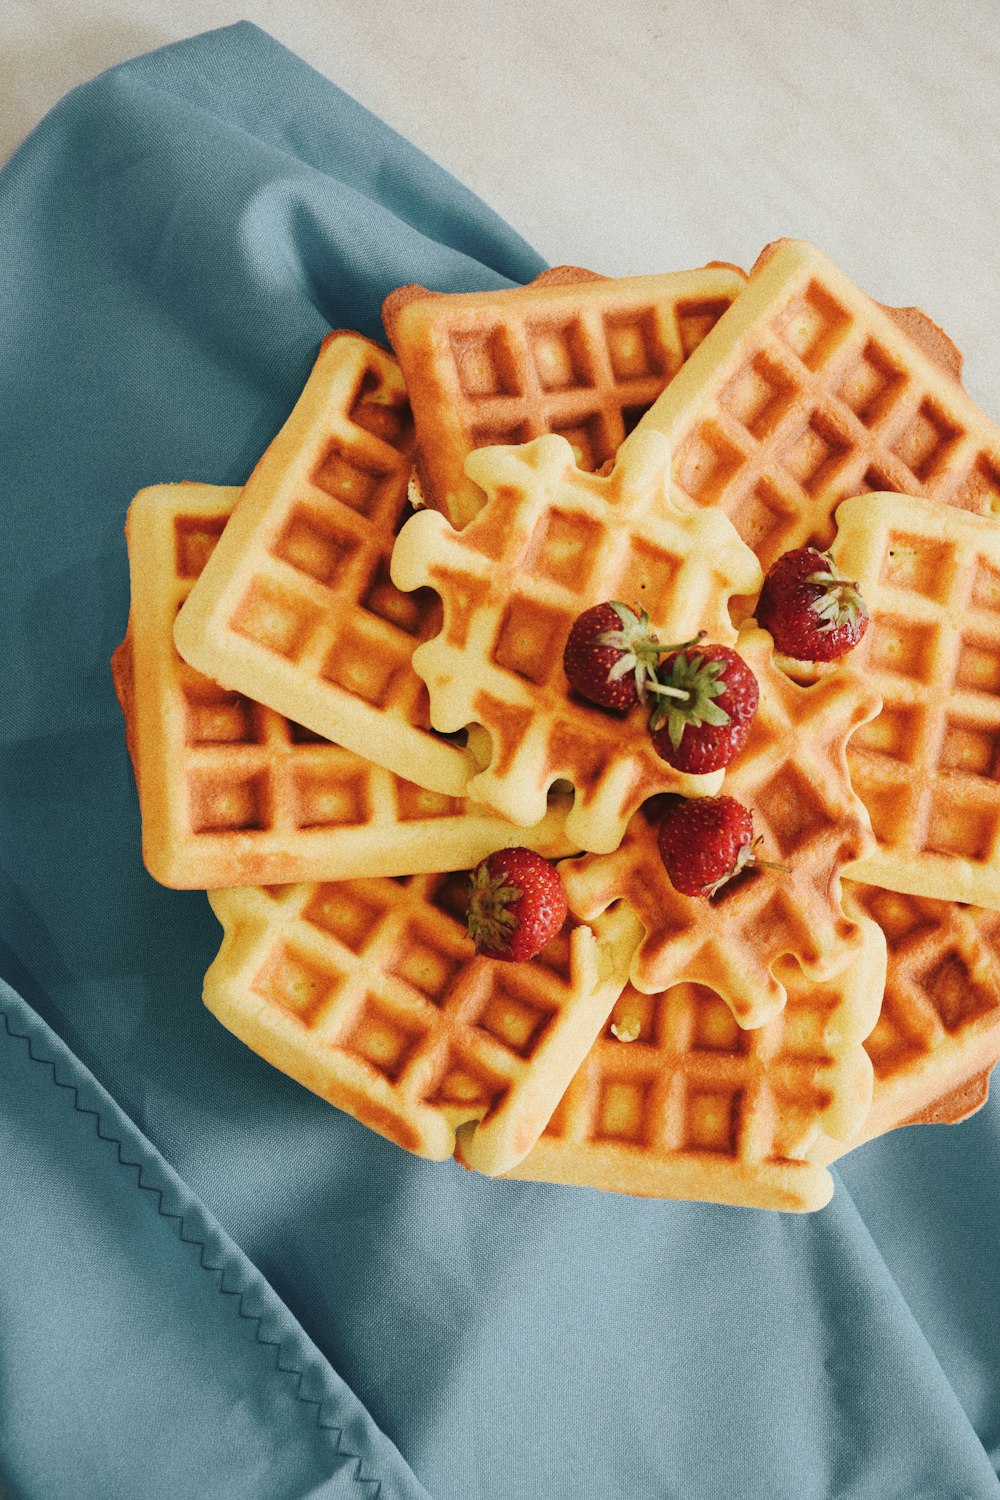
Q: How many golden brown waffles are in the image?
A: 10